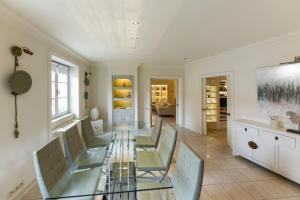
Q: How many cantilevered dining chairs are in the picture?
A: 6